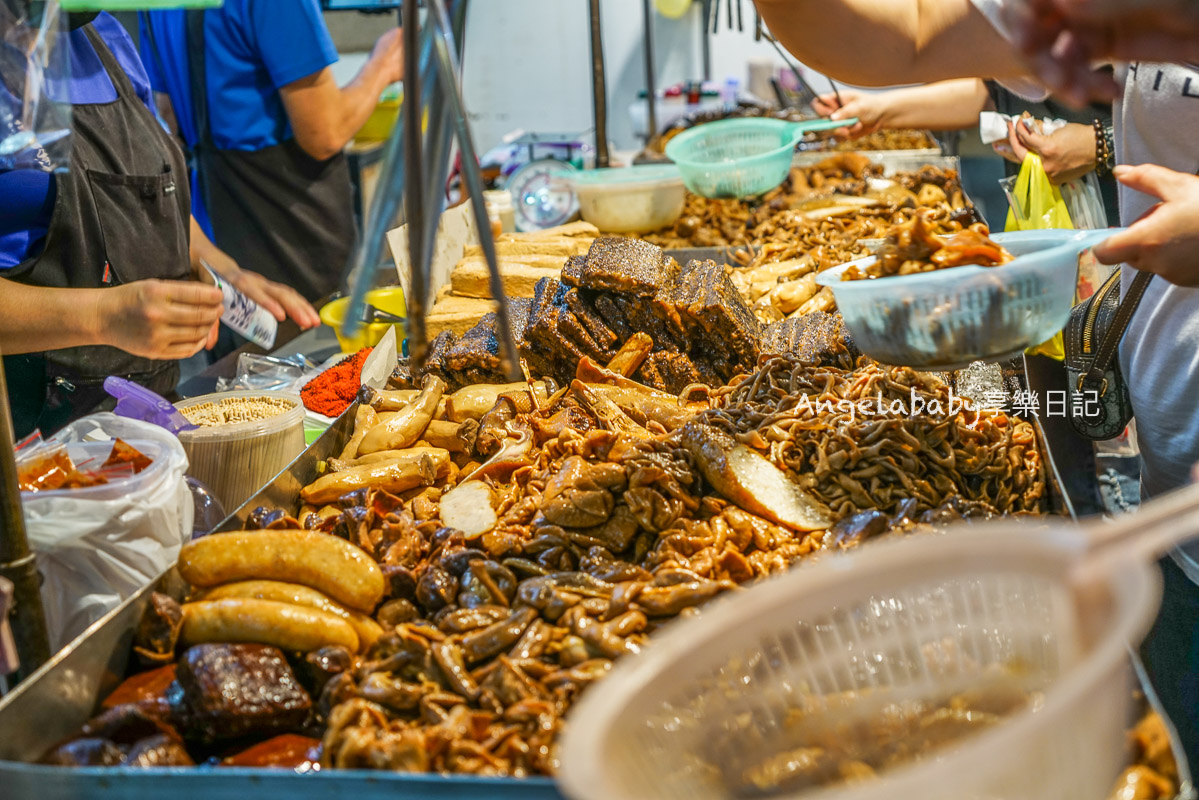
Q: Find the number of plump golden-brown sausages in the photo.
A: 3